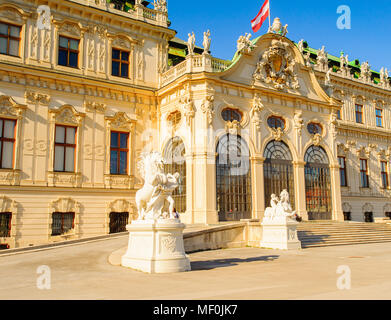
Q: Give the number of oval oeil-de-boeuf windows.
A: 4